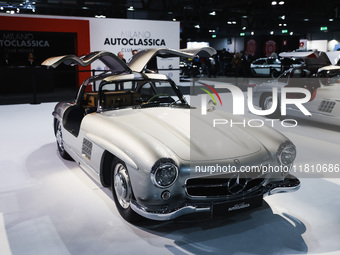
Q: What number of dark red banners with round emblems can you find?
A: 2